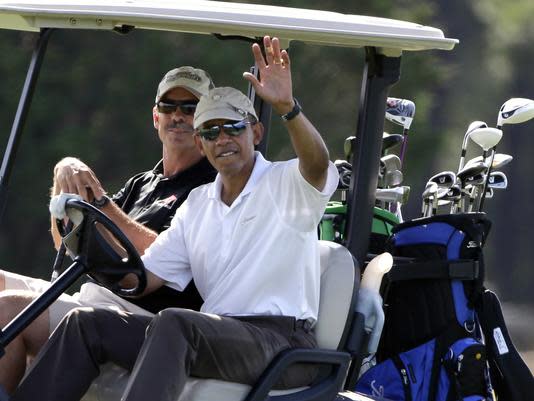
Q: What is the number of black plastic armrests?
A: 1